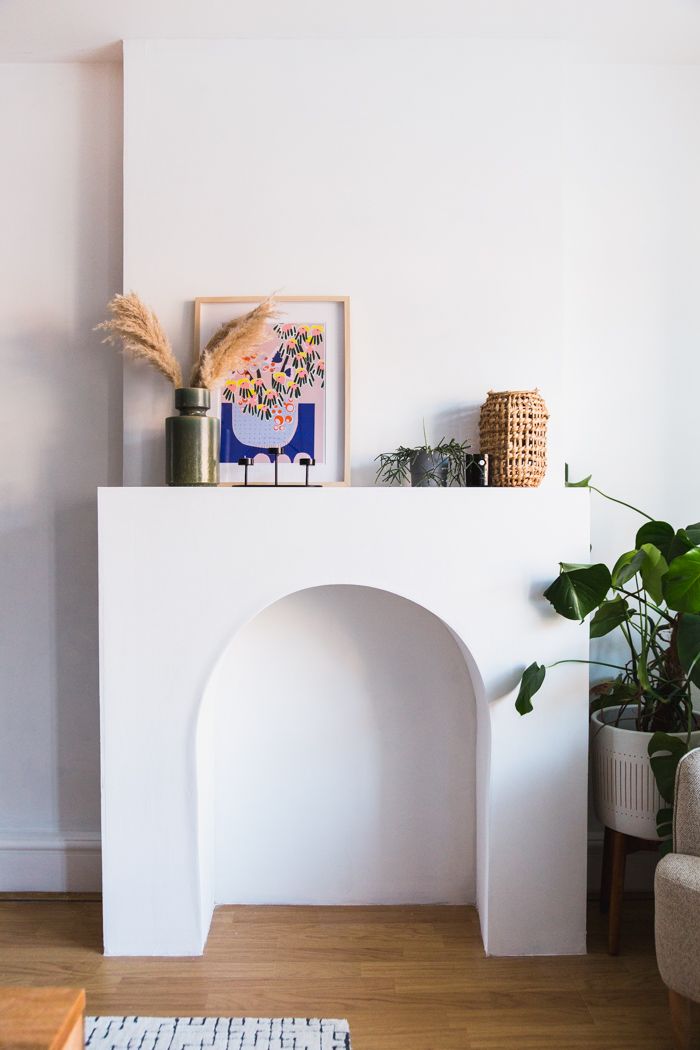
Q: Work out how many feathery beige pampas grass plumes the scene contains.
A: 2